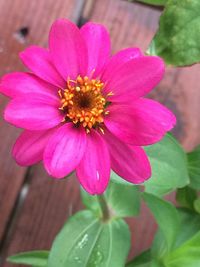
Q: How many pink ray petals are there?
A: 12